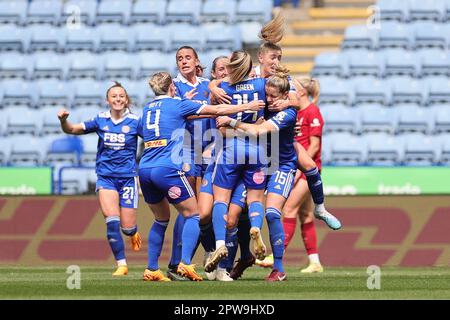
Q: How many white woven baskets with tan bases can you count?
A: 0